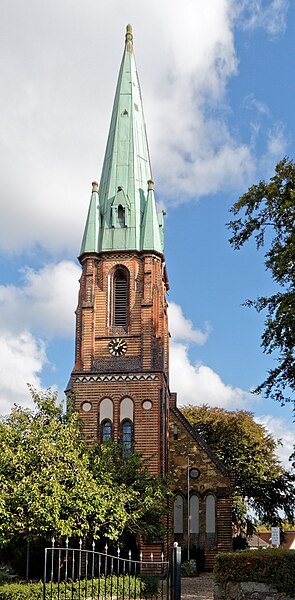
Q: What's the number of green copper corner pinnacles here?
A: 2